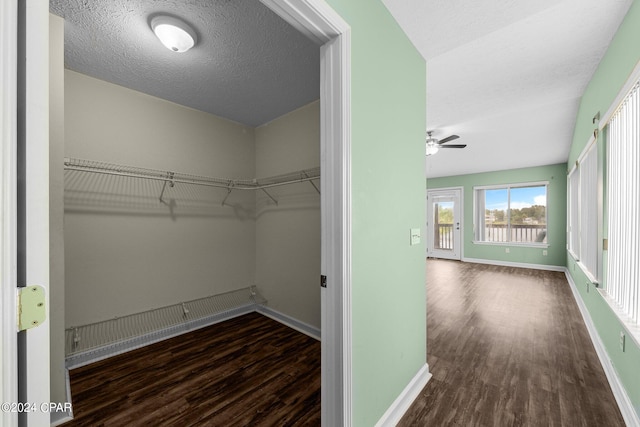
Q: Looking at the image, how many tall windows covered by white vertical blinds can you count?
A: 3